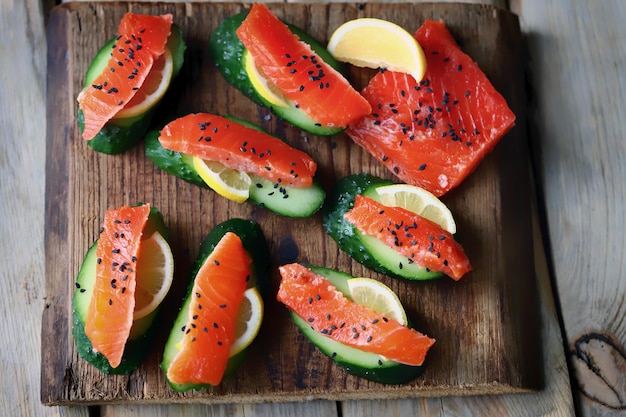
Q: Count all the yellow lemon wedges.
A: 8